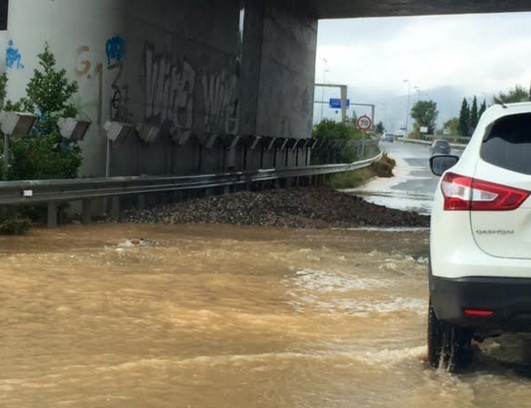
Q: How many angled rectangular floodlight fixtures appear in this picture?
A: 13